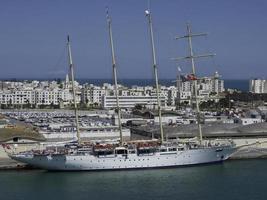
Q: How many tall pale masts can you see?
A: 4